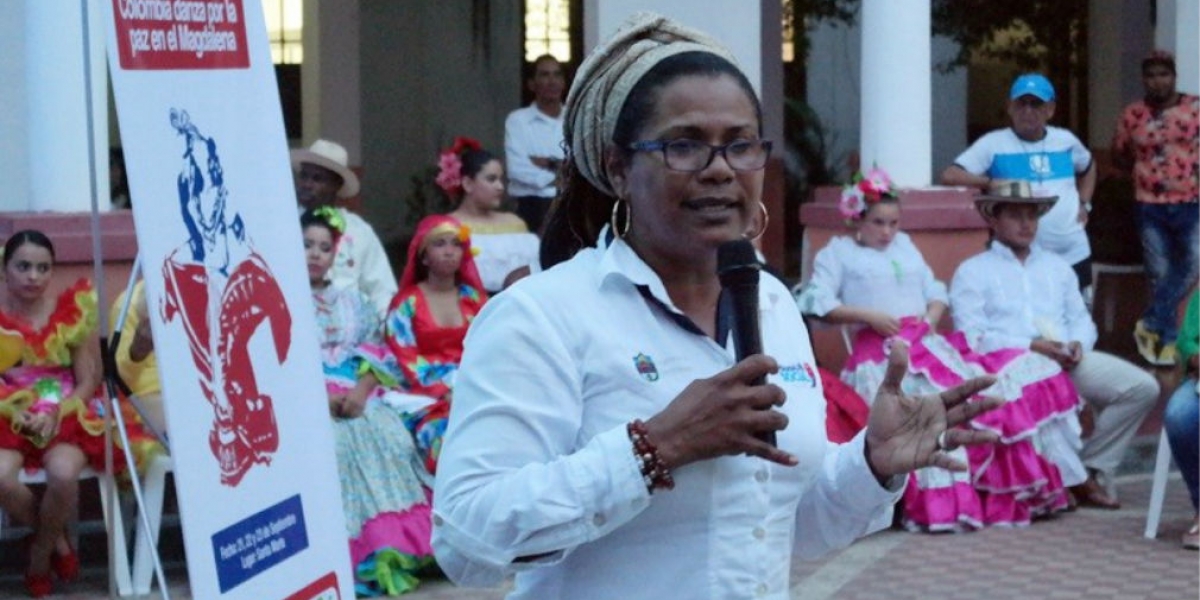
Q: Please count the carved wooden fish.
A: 0